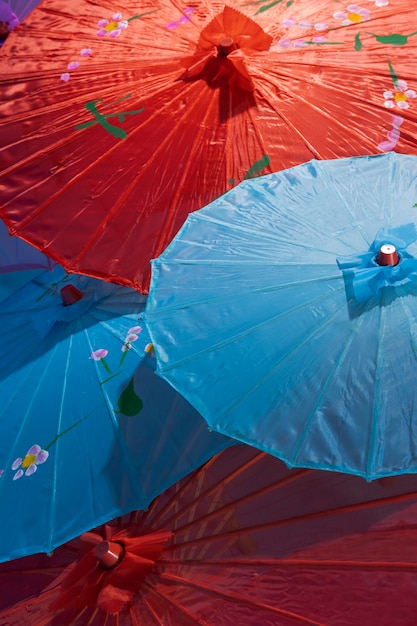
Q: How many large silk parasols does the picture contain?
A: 4